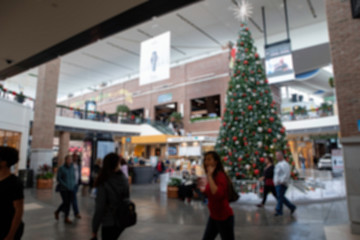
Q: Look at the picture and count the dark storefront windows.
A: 3